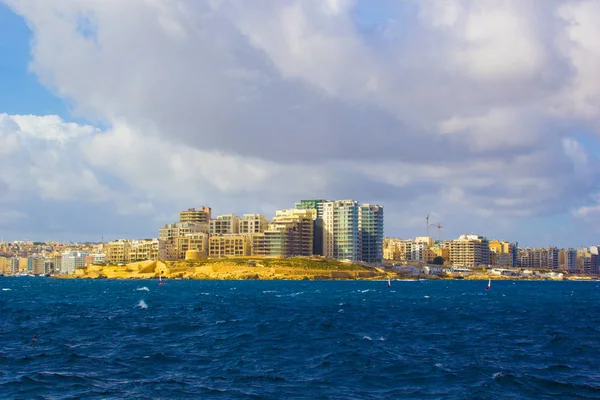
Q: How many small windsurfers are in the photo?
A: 3